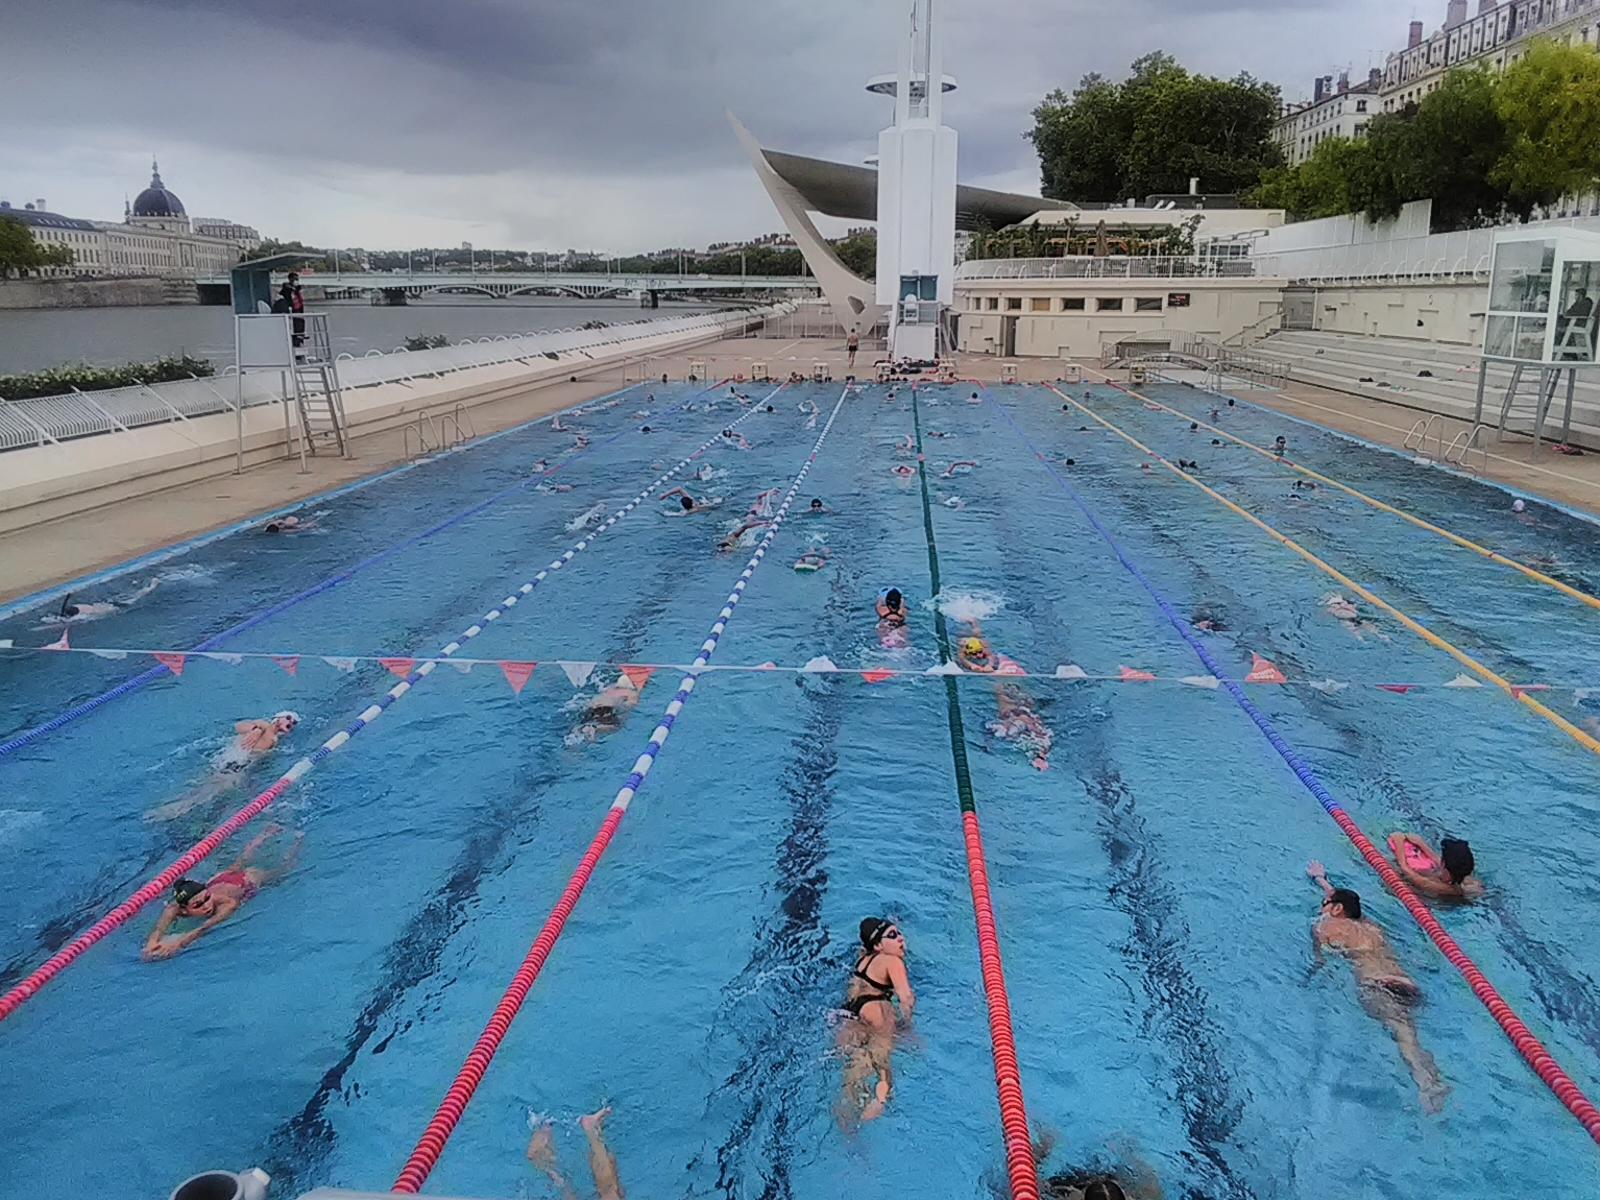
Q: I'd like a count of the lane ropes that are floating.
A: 7